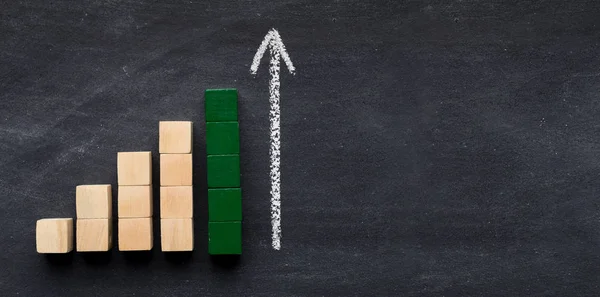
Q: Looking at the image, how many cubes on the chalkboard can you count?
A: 15